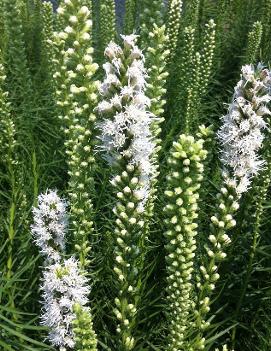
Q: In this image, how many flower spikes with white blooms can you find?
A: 4